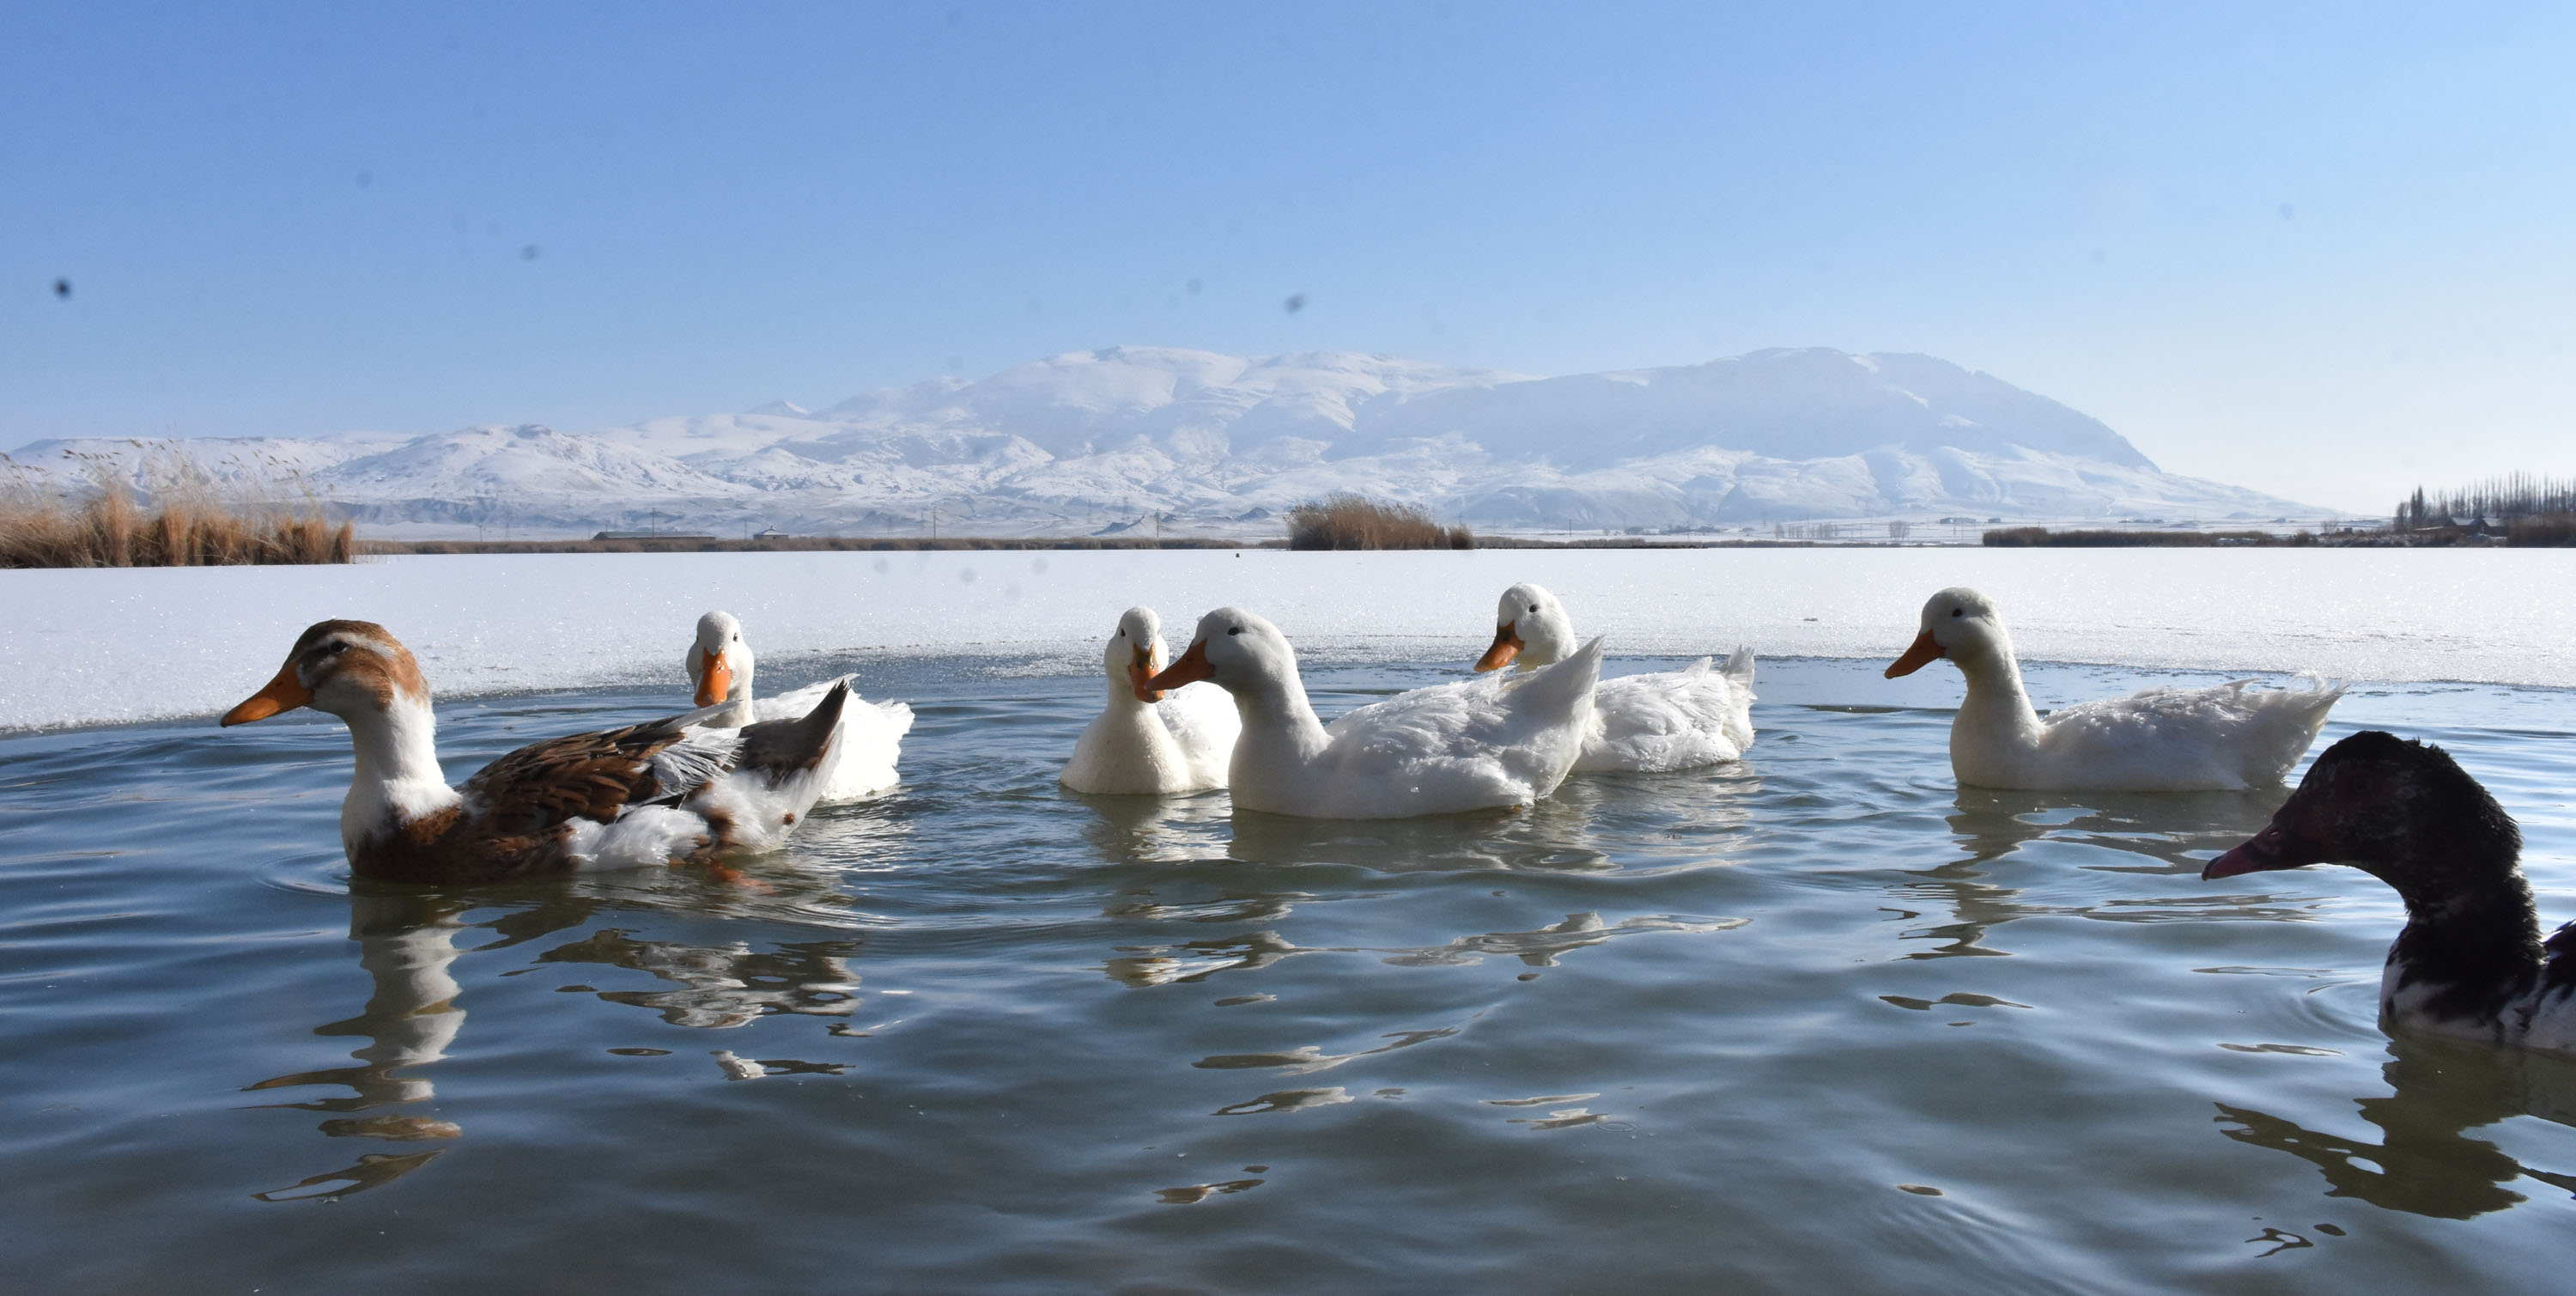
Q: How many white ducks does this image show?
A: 5